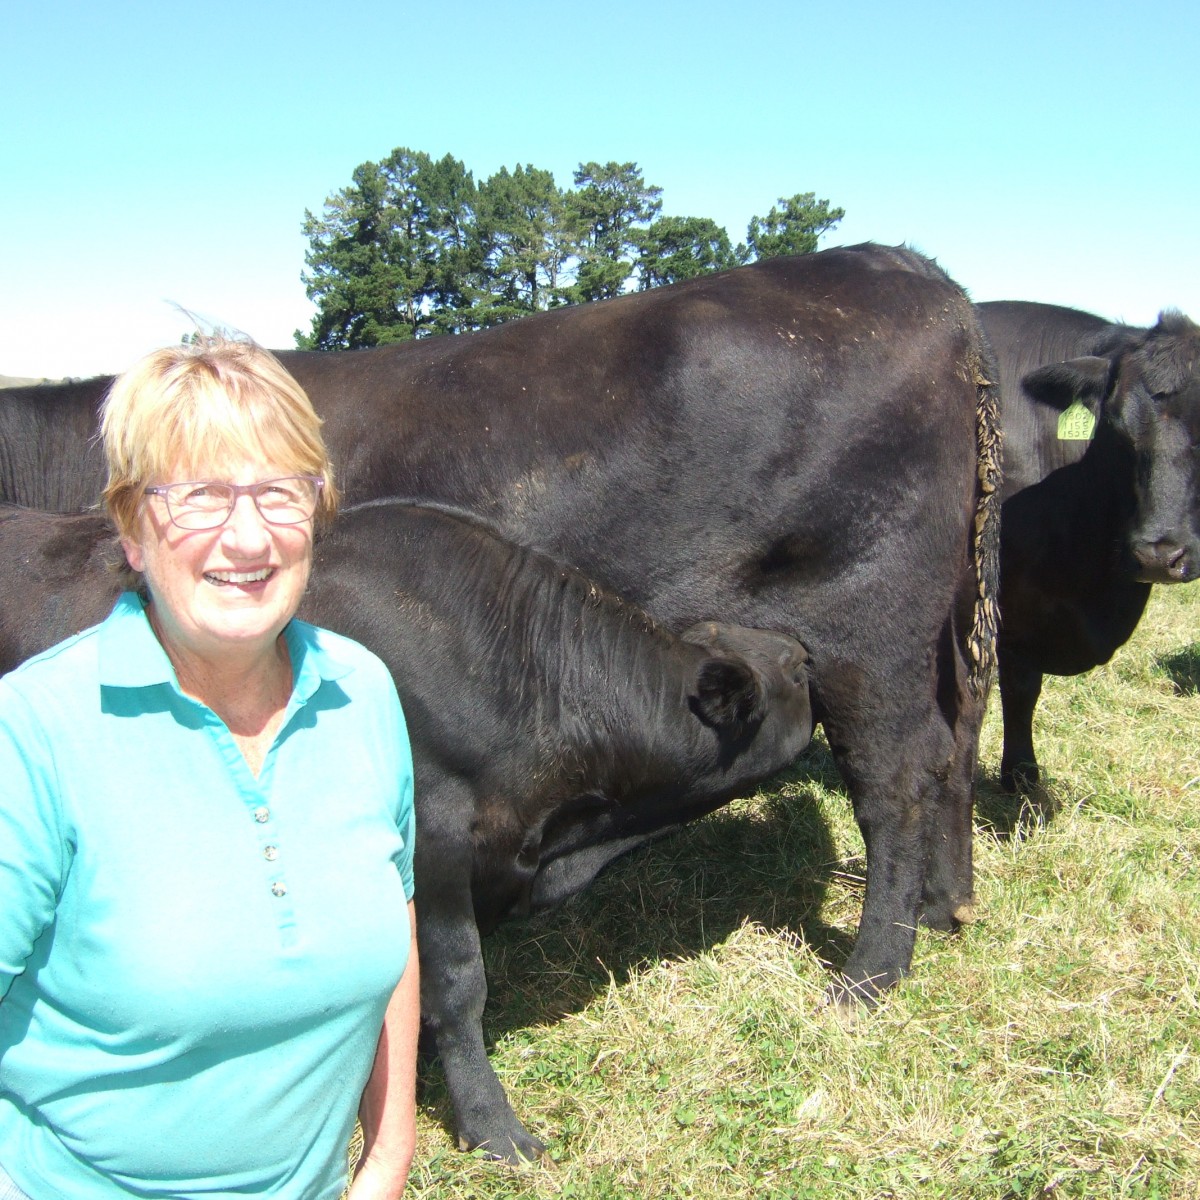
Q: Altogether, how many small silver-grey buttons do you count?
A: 3